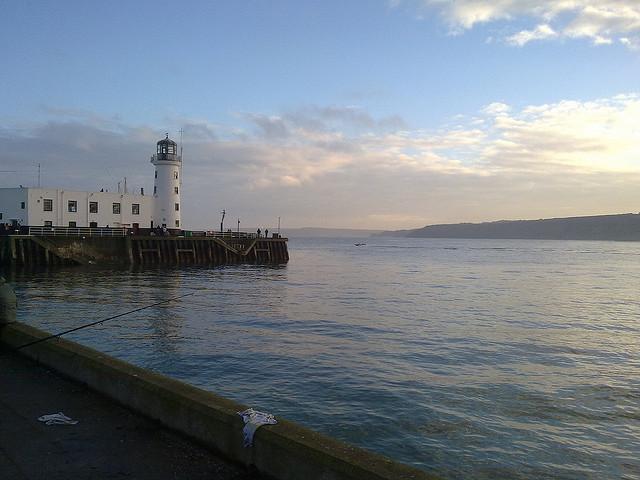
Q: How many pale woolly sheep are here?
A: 0